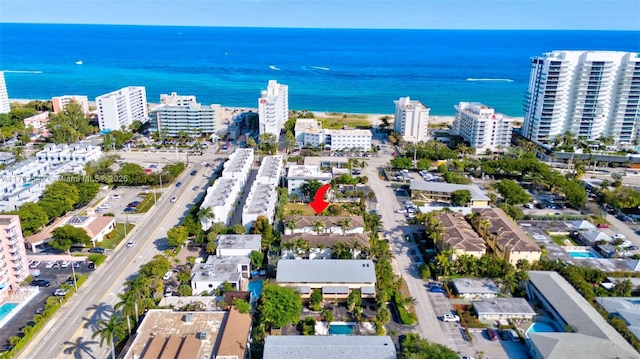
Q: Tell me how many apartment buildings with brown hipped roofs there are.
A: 4